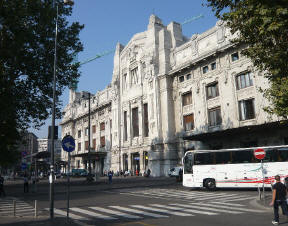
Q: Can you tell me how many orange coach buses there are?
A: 0